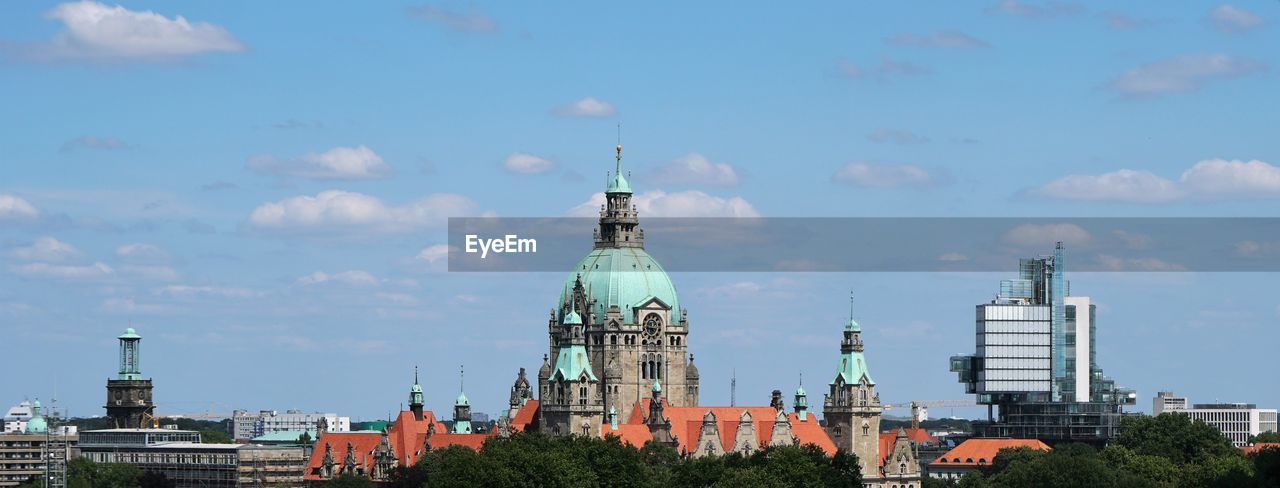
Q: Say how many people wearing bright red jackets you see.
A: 0